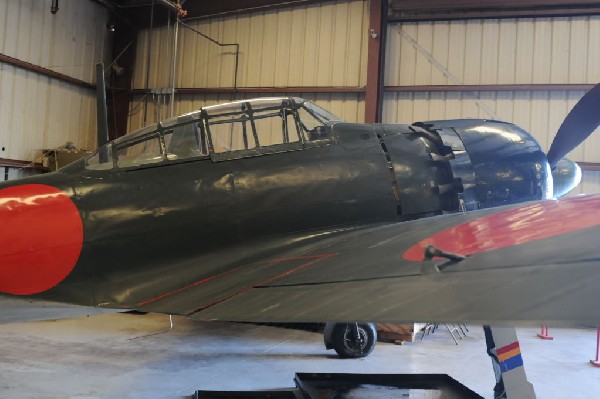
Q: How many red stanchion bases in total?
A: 2